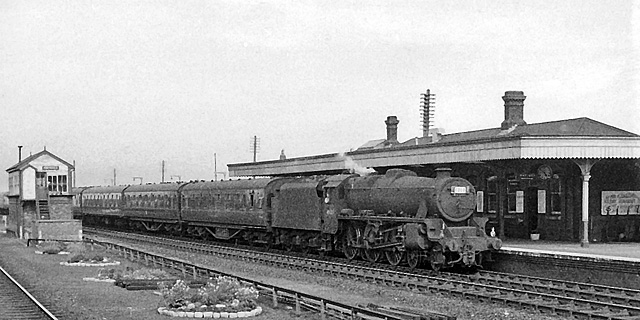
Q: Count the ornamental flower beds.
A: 4